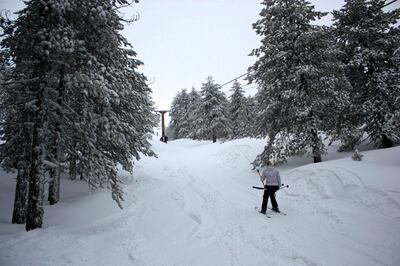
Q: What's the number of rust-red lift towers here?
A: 1